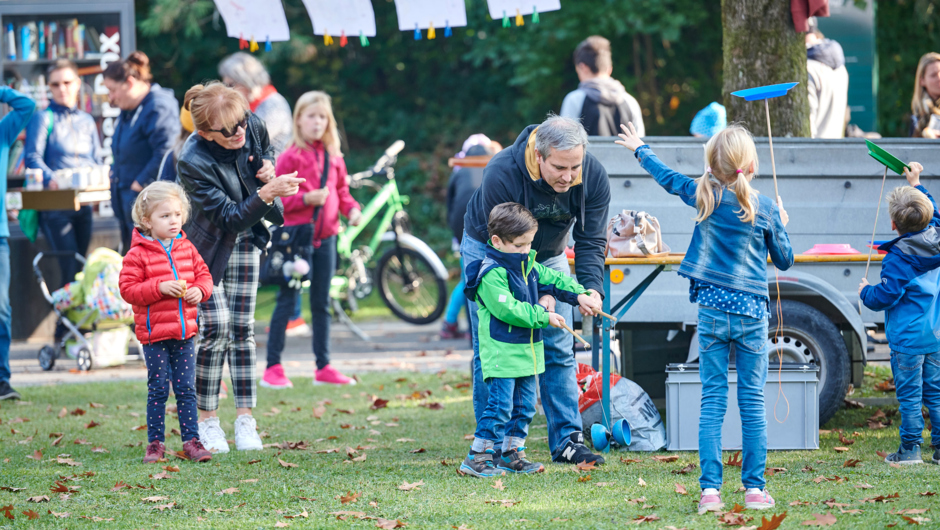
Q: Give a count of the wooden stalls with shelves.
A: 1